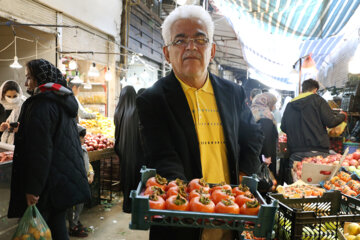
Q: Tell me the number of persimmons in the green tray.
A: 15